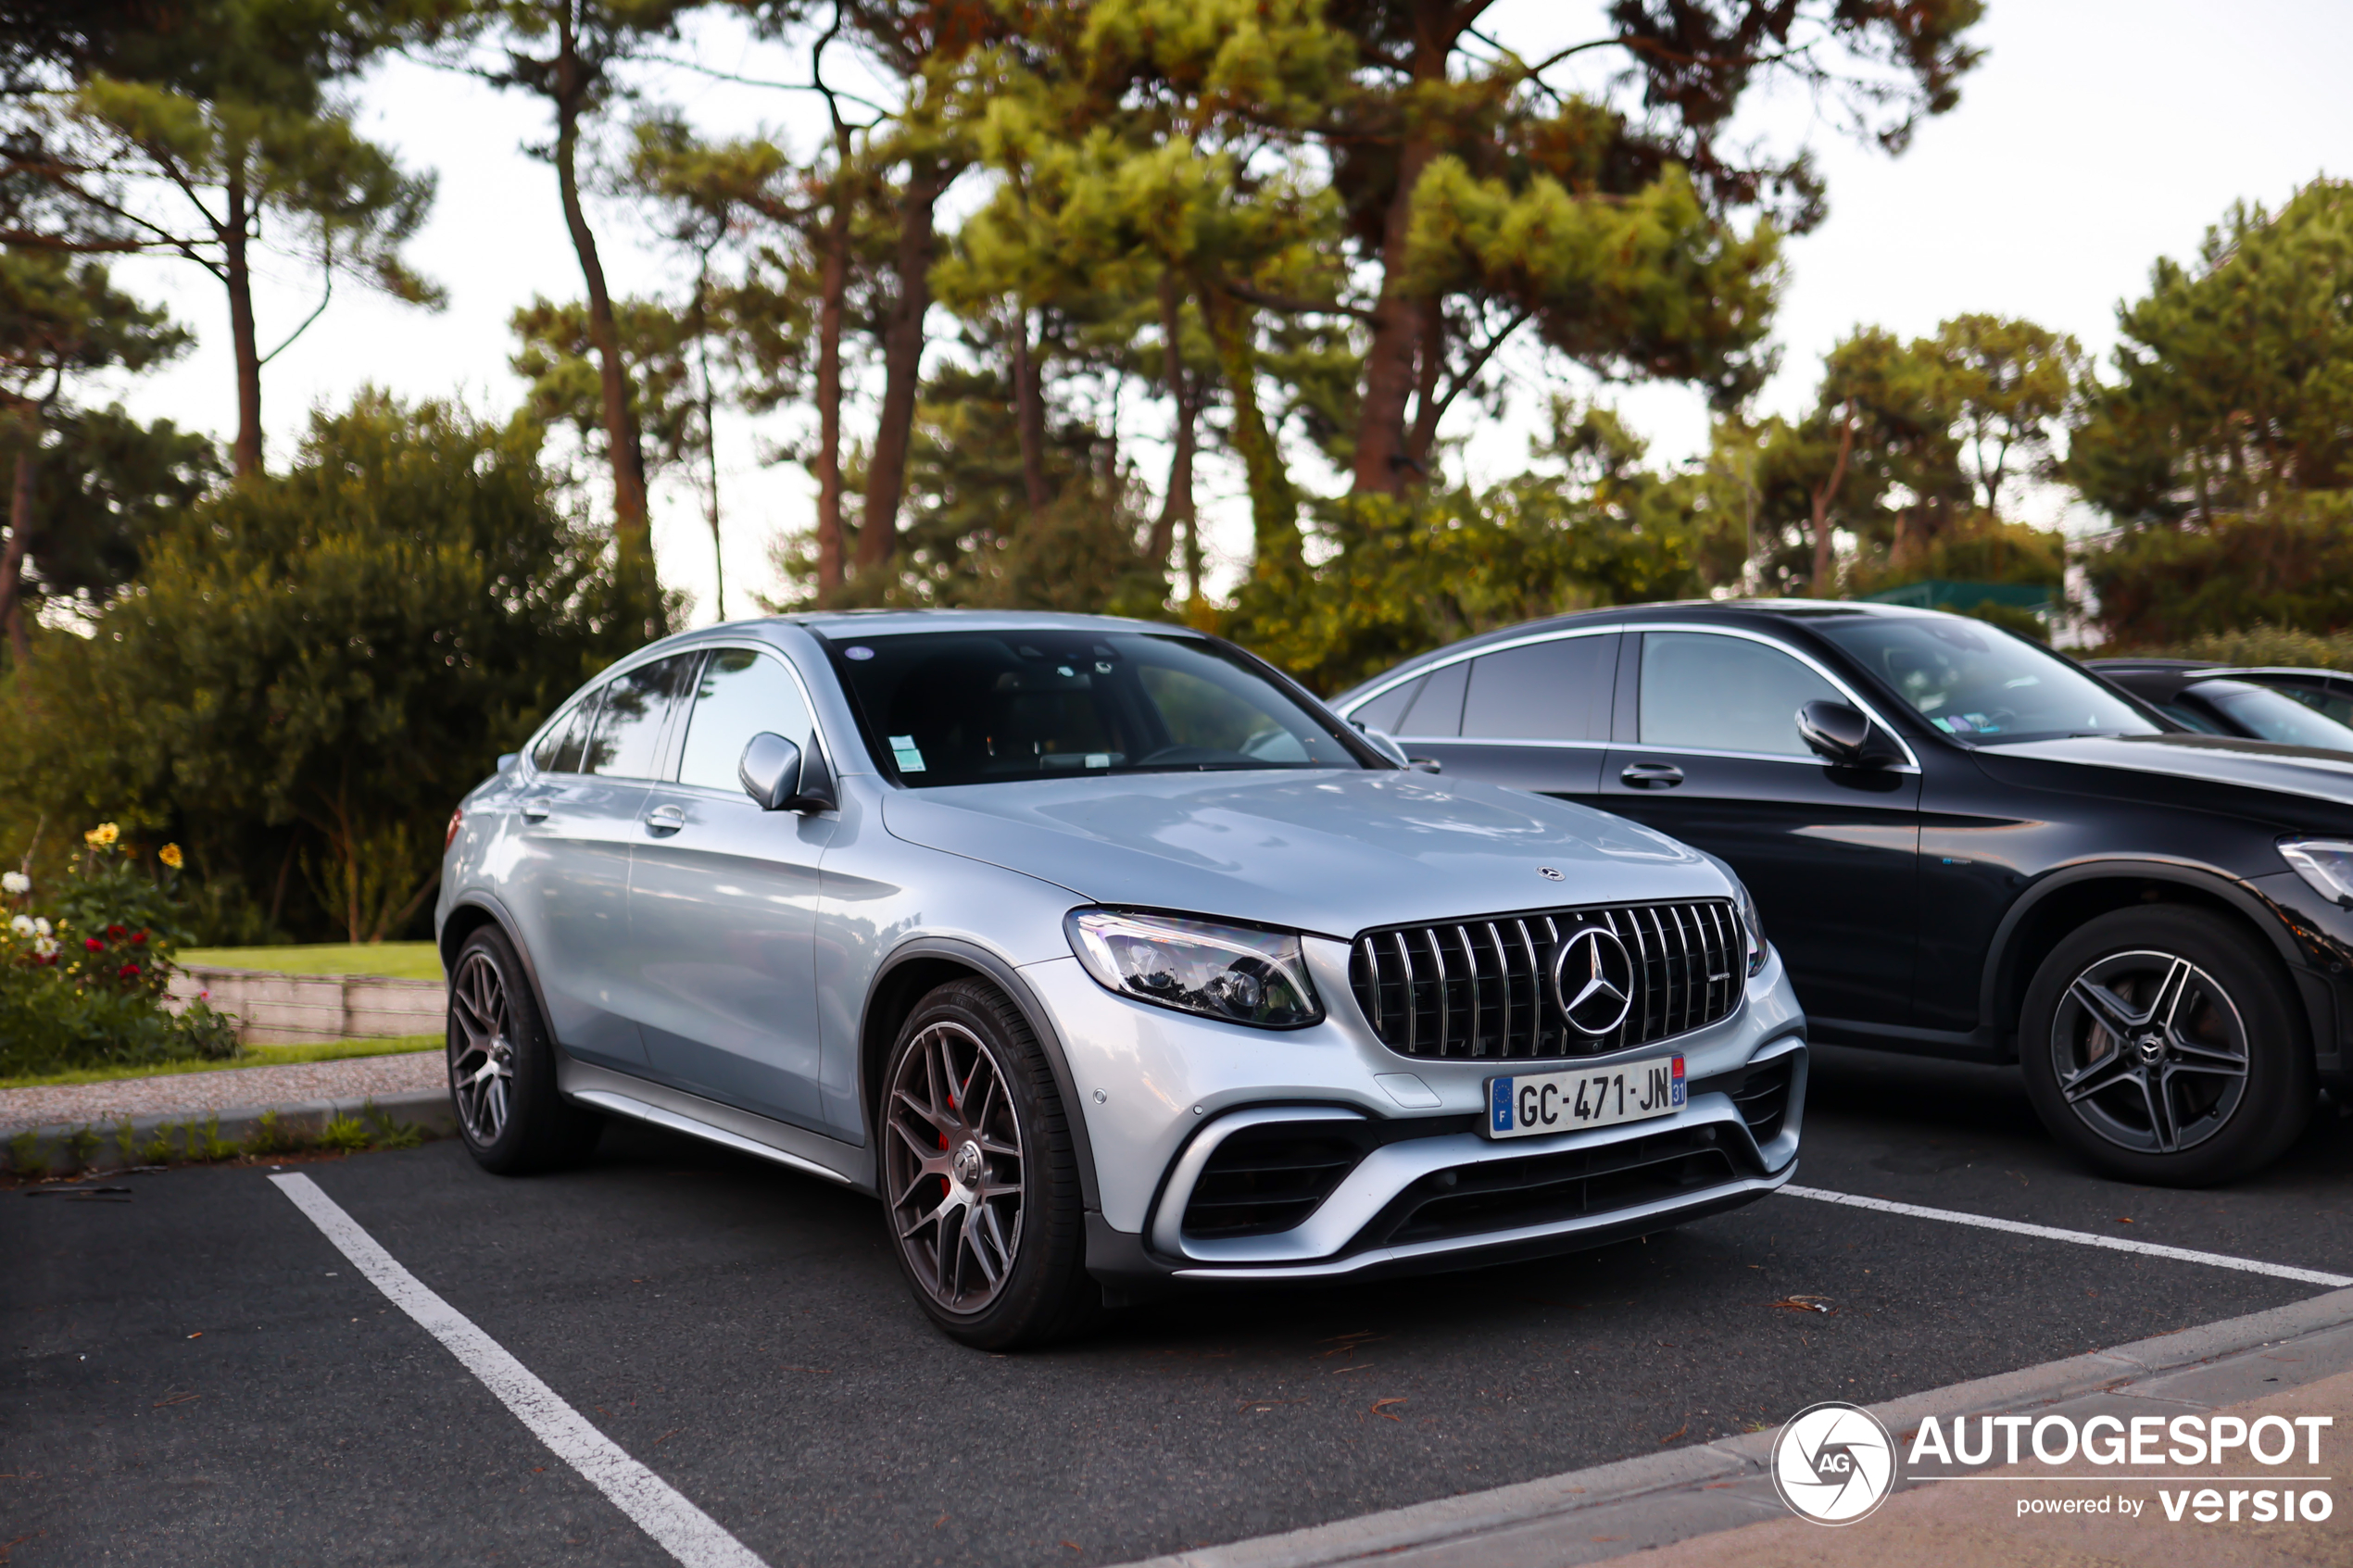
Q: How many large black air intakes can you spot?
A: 3